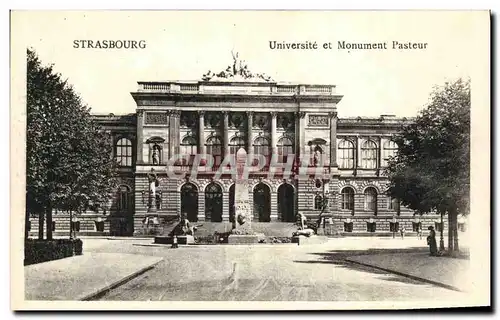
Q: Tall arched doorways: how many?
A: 5